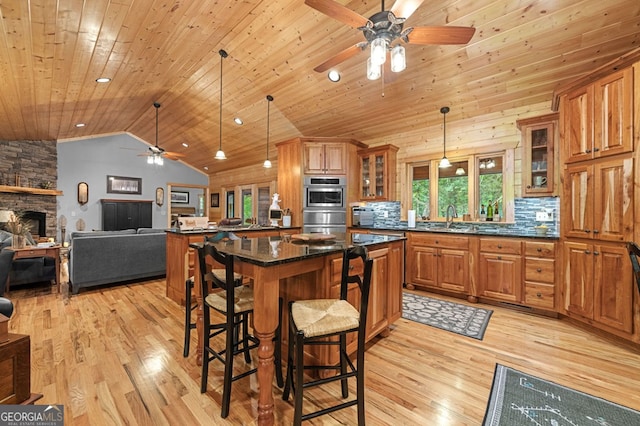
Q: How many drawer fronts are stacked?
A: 3